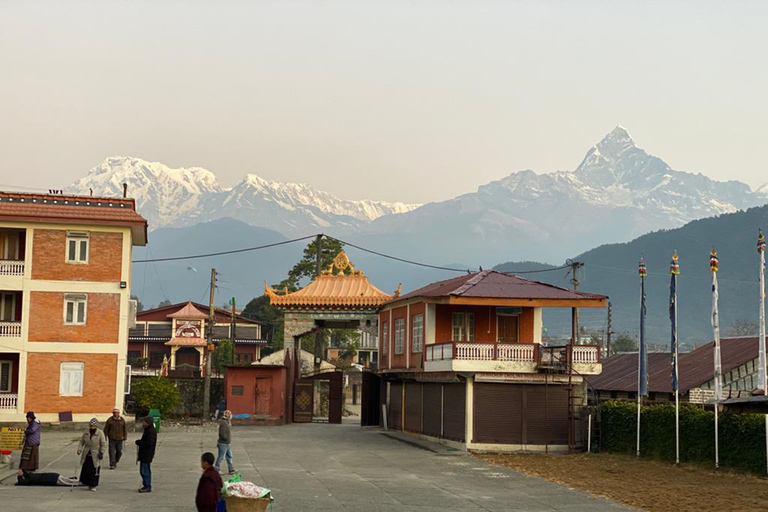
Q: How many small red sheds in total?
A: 1